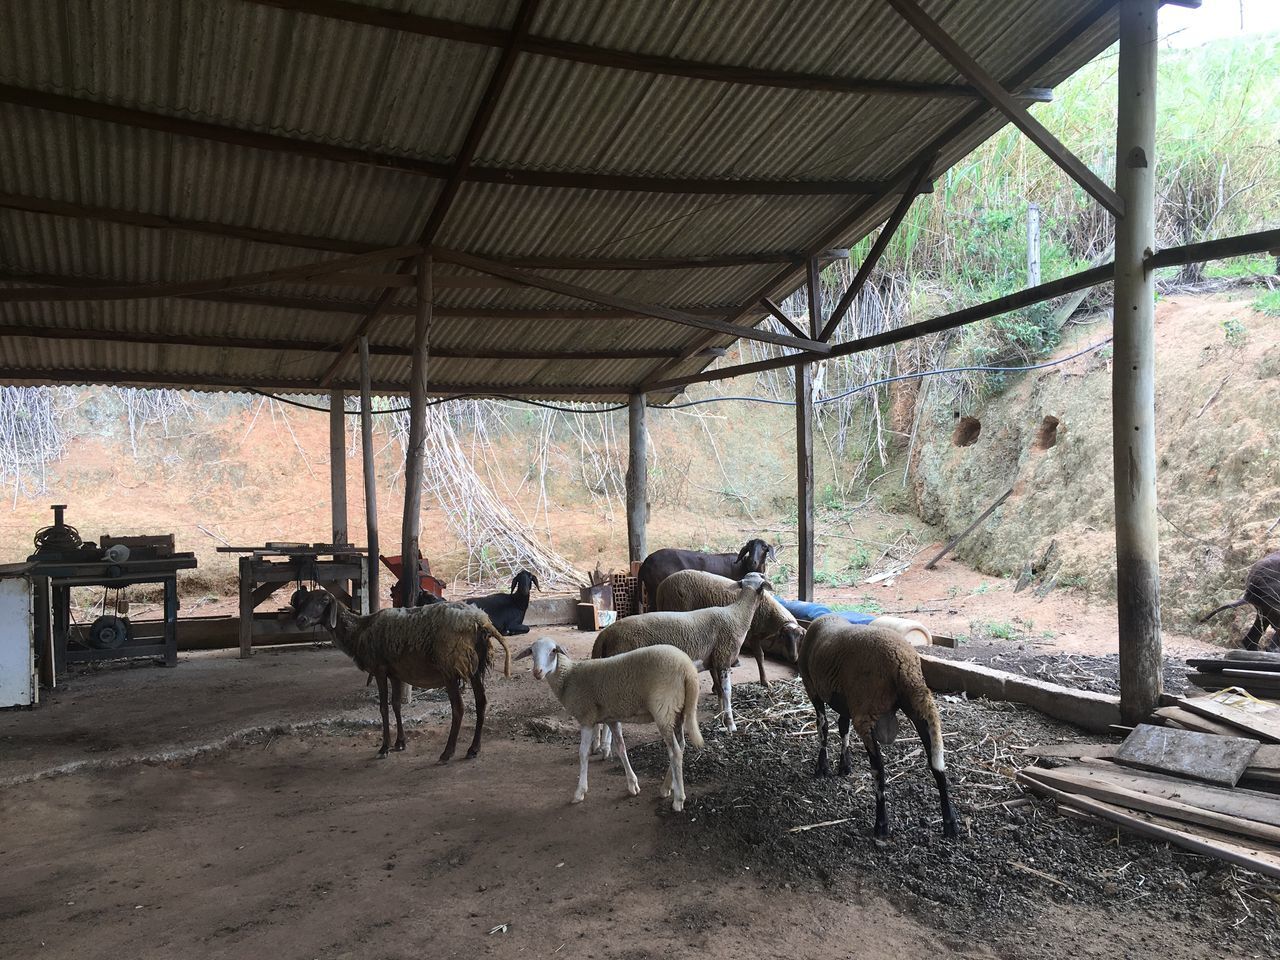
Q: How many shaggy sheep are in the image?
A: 1